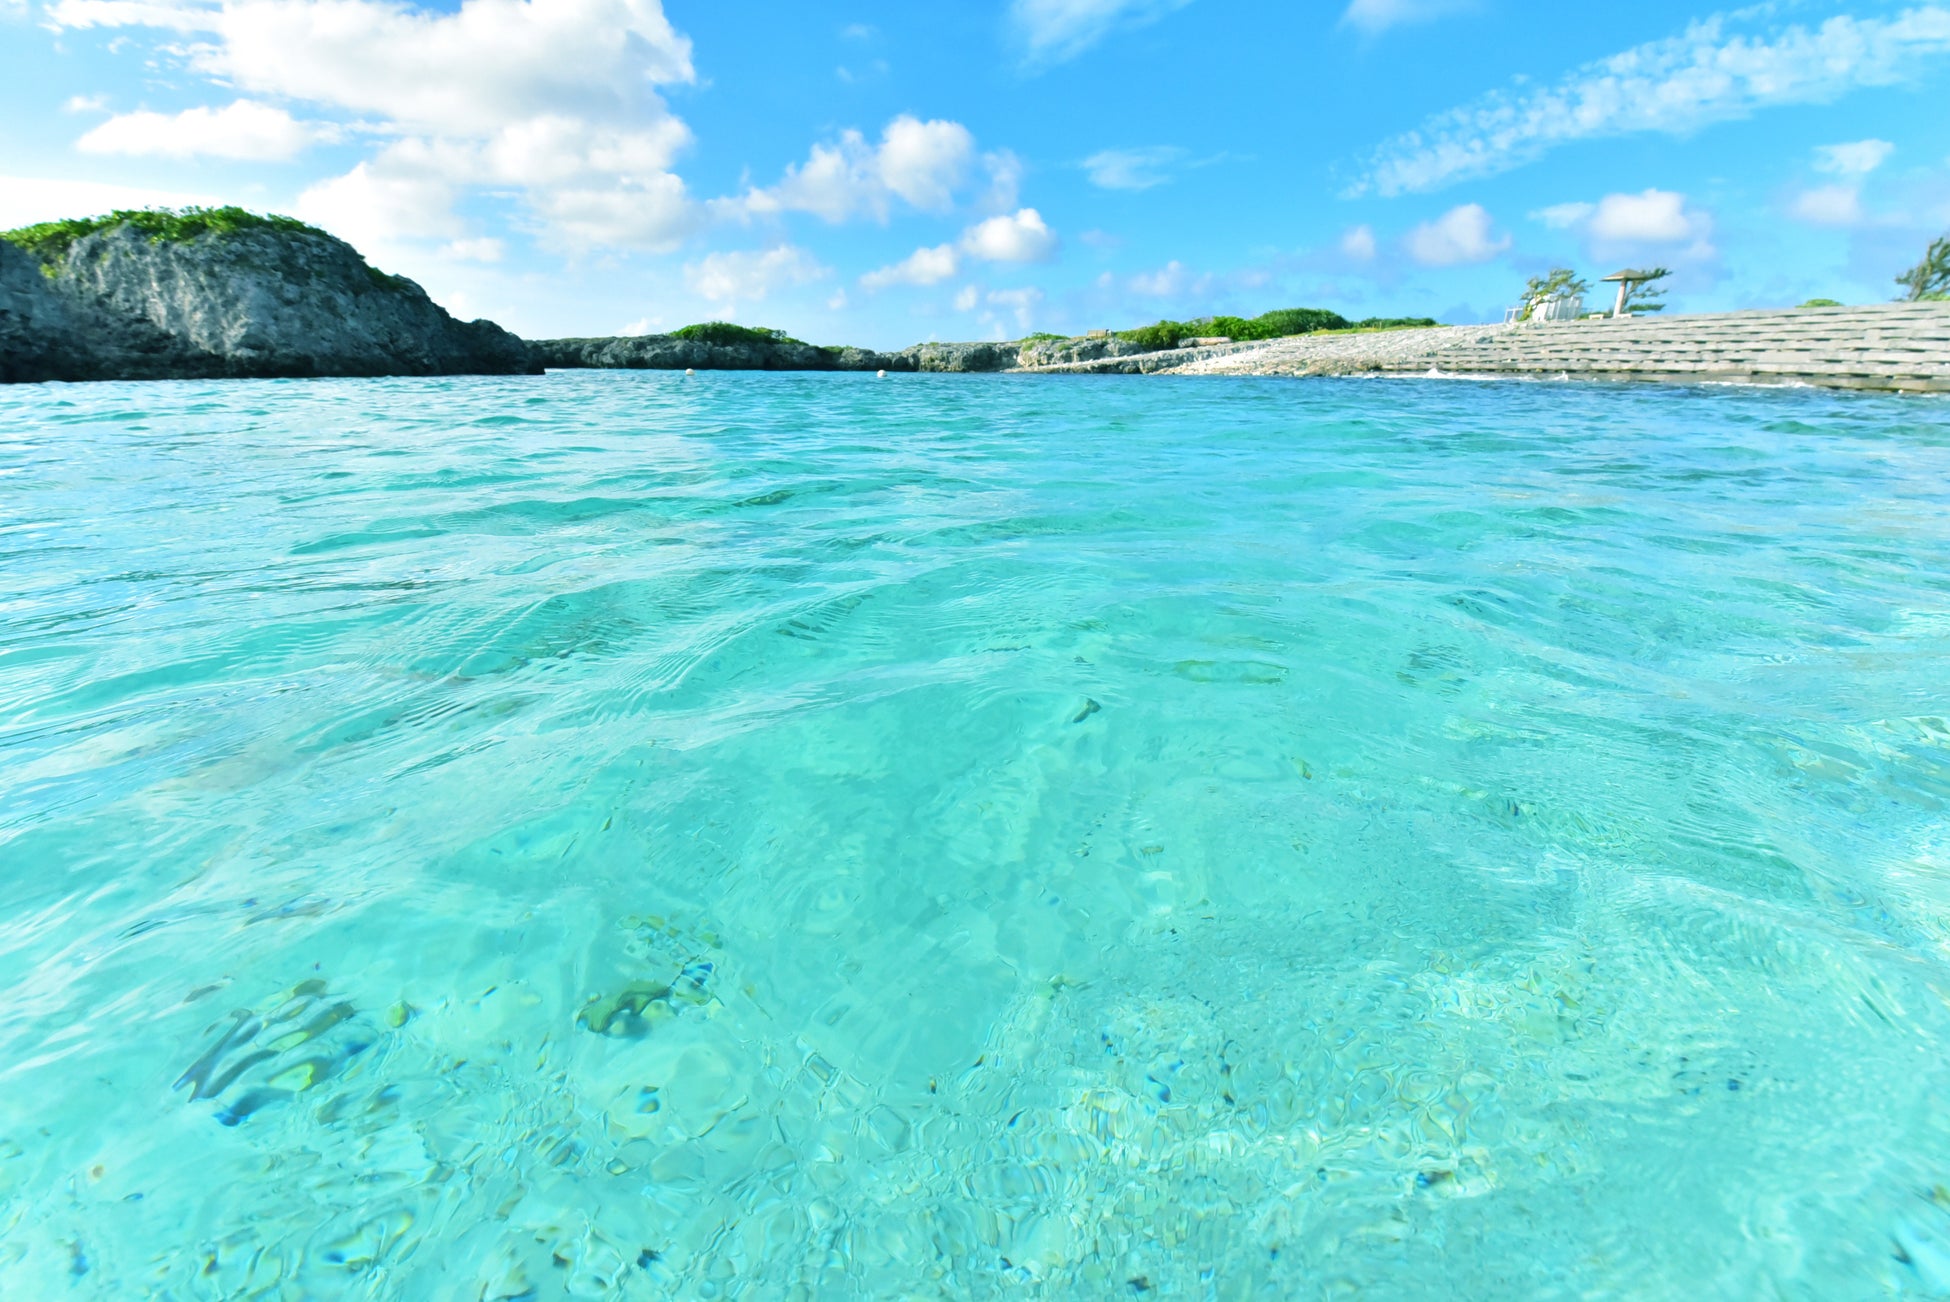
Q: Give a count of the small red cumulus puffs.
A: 0